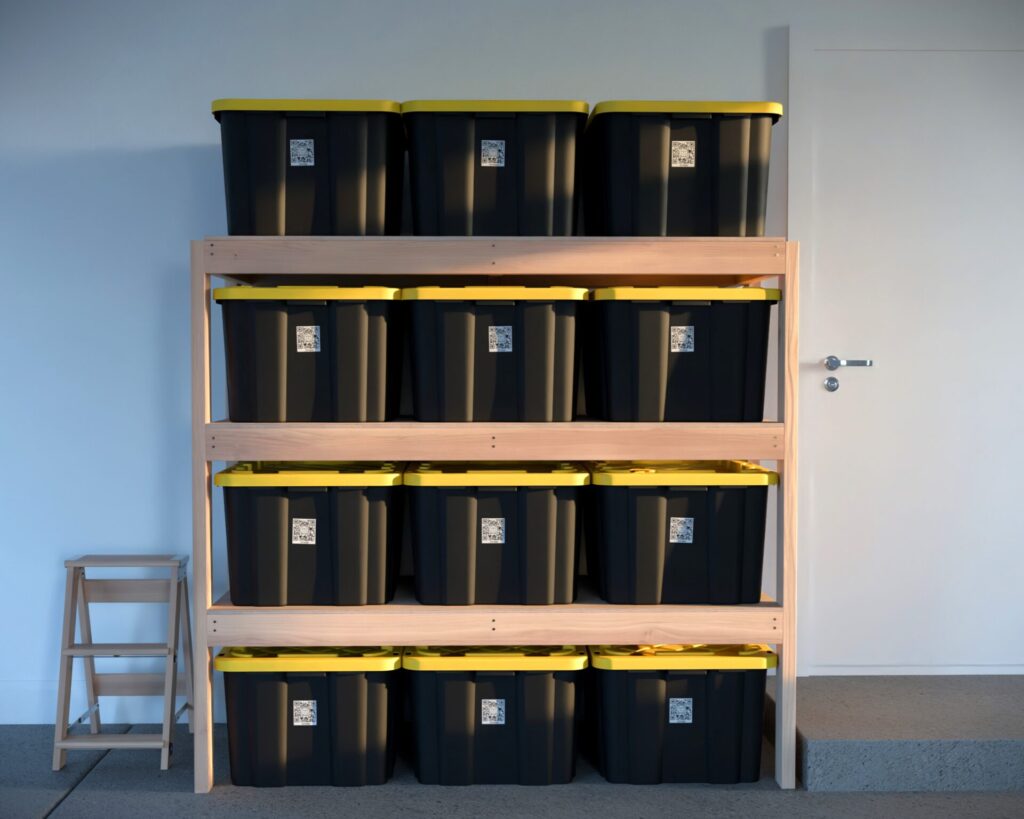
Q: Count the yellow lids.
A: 12